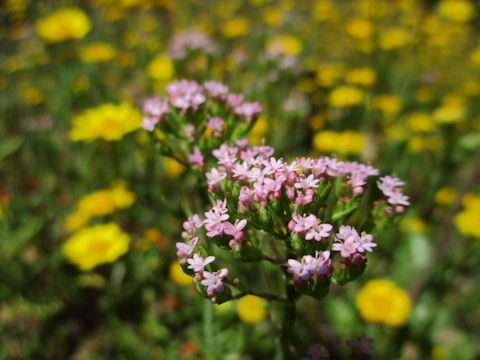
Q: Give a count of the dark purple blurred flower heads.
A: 2